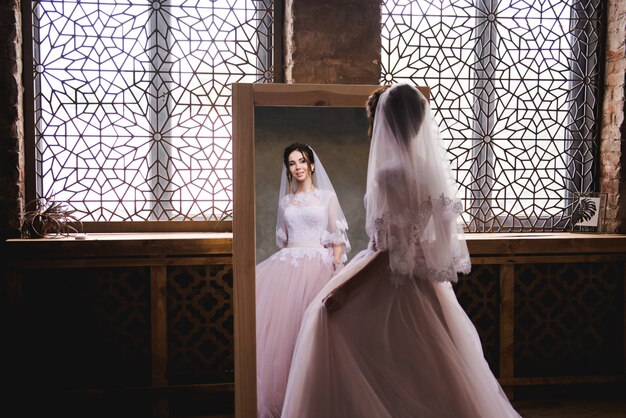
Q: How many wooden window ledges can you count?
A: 2